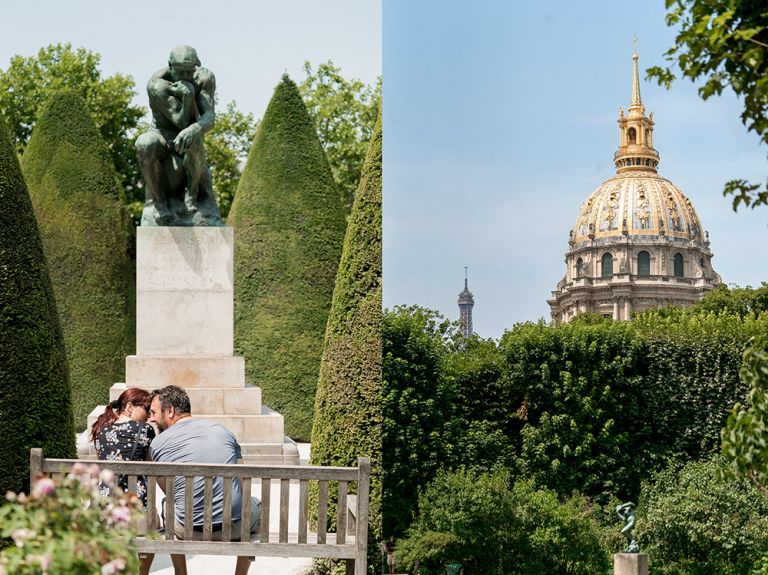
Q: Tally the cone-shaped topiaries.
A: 4